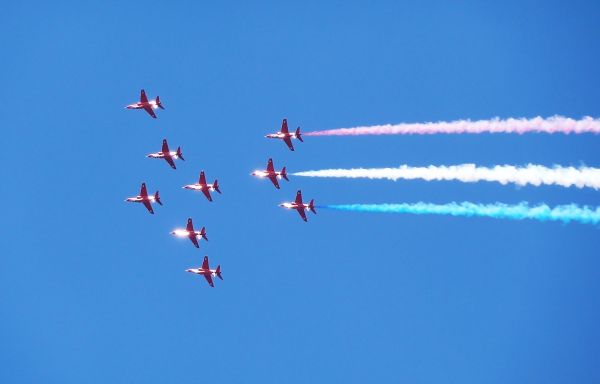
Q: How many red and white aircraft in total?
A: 9